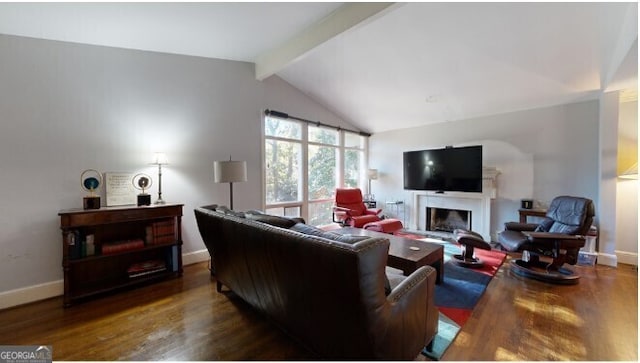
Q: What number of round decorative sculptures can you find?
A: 2